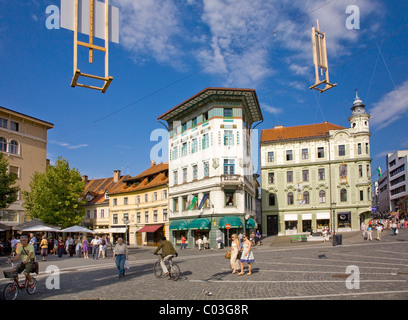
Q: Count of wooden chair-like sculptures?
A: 2